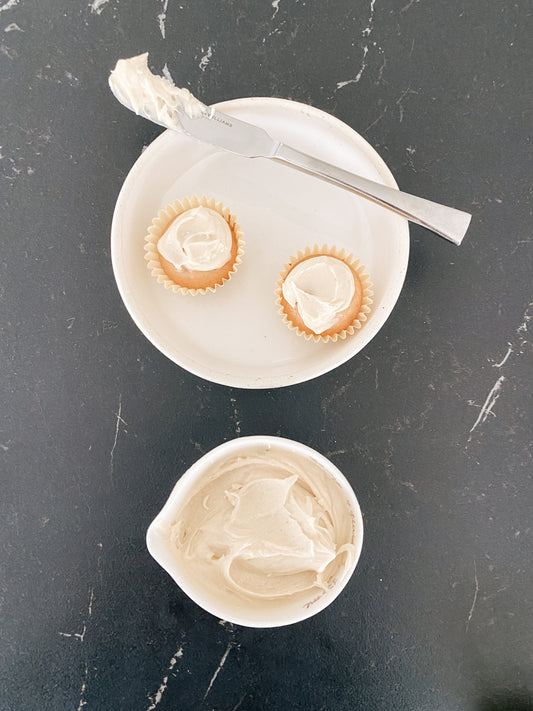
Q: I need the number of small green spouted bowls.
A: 0